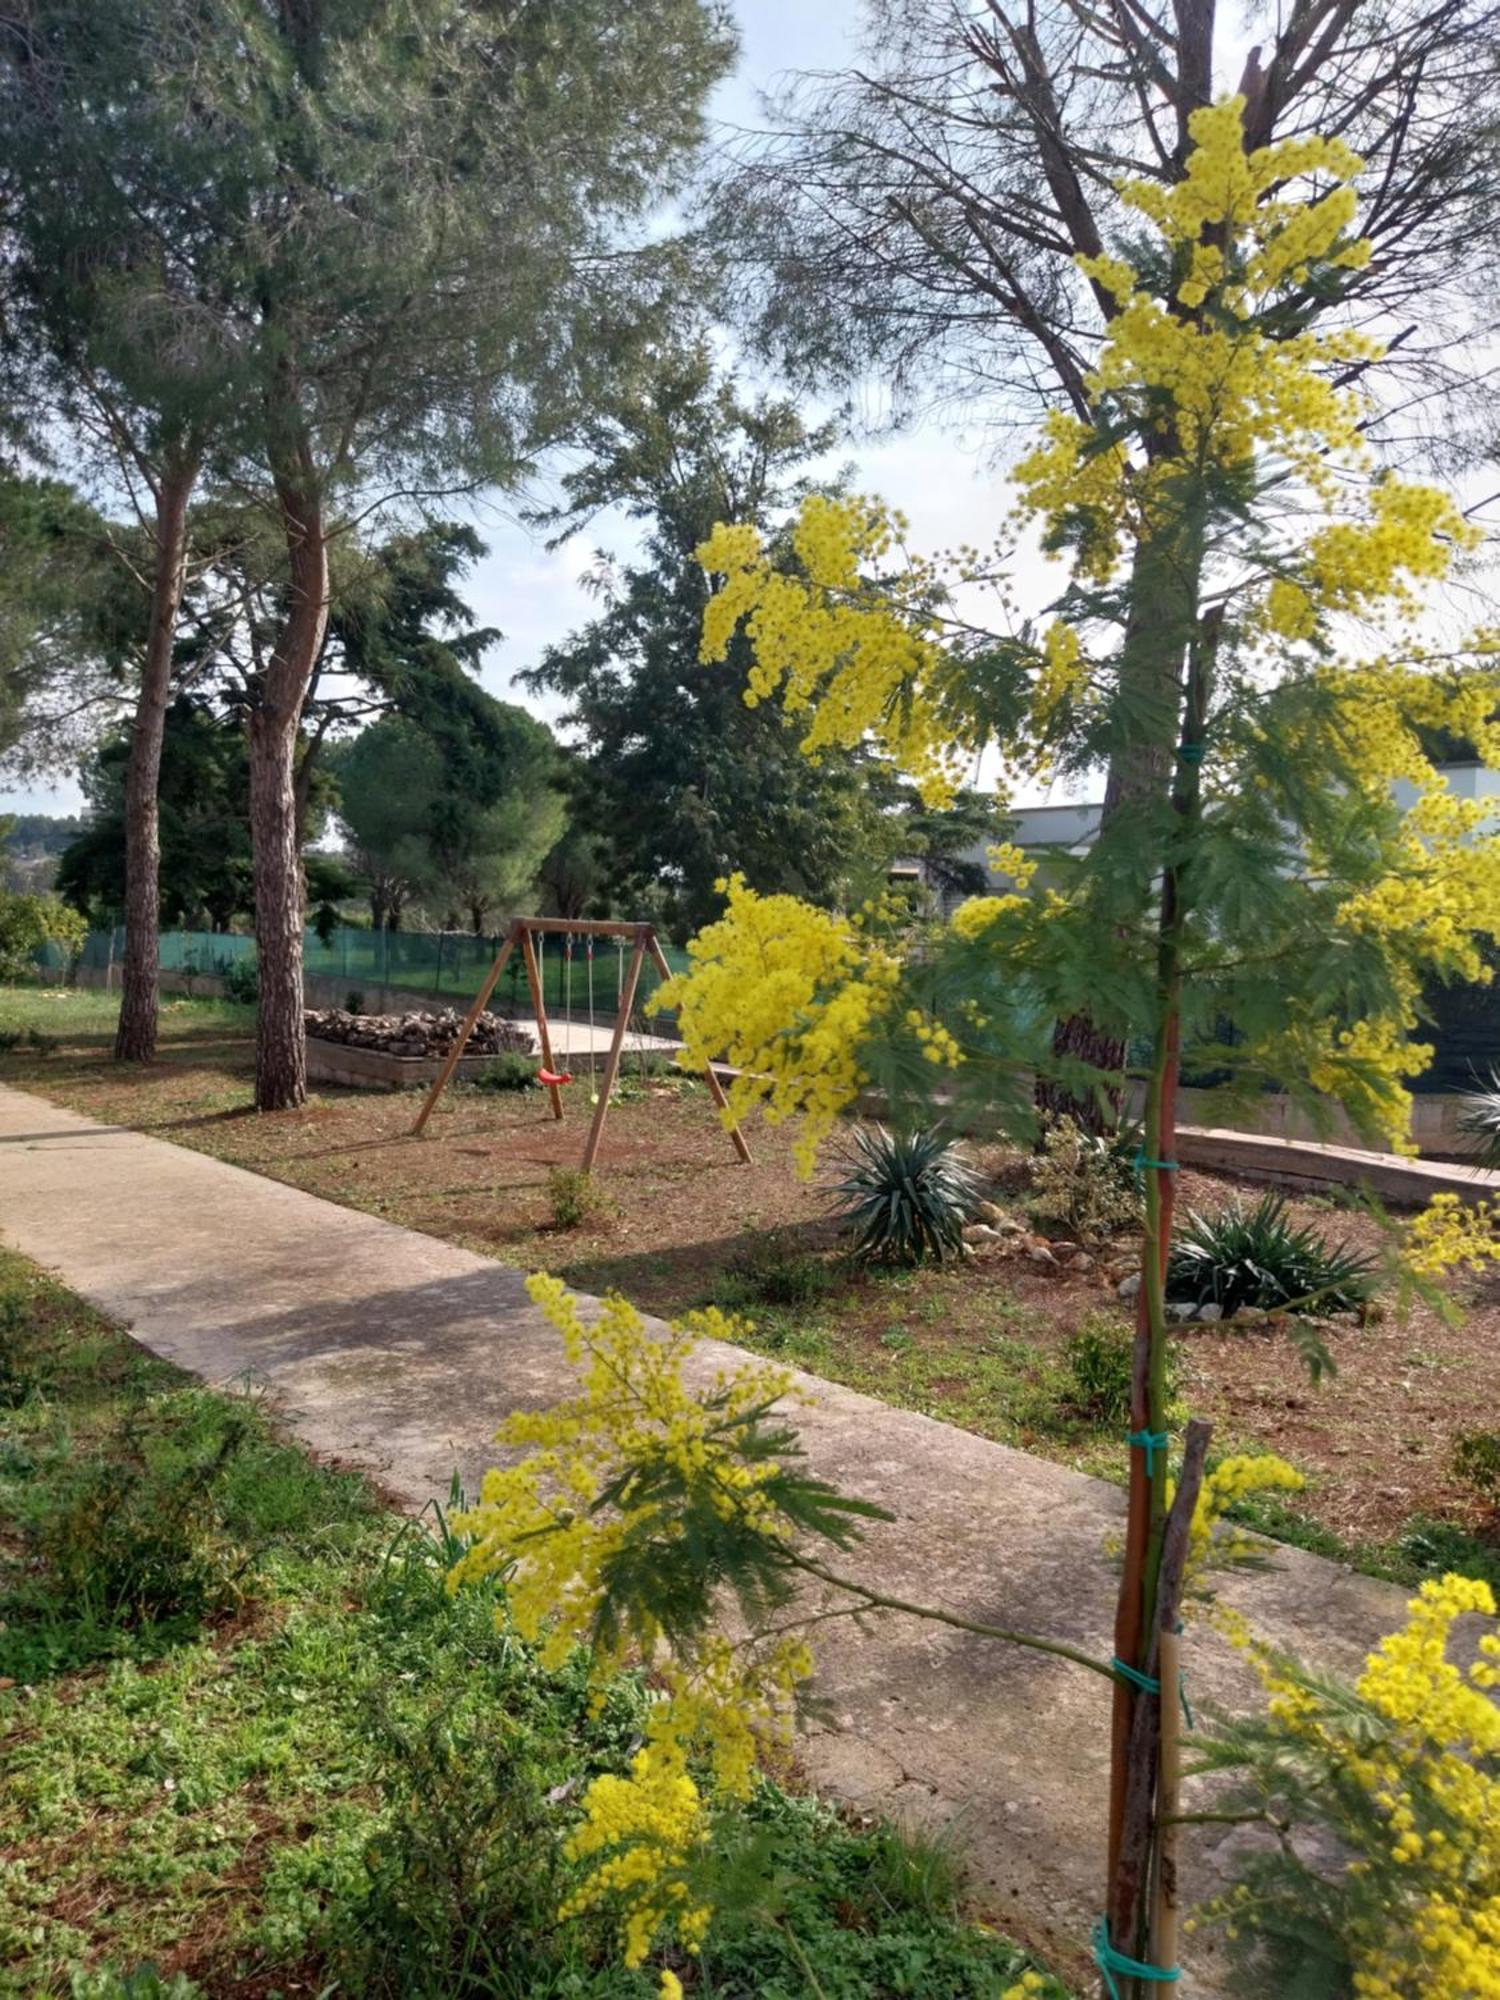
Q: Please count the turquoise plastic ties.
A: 5